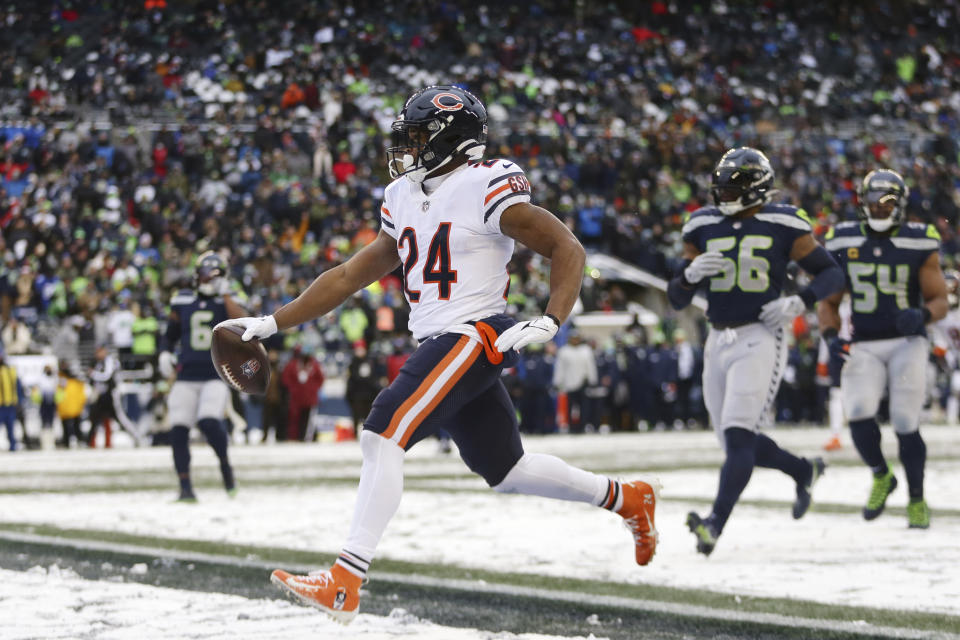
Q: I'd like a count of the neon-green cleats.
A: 2